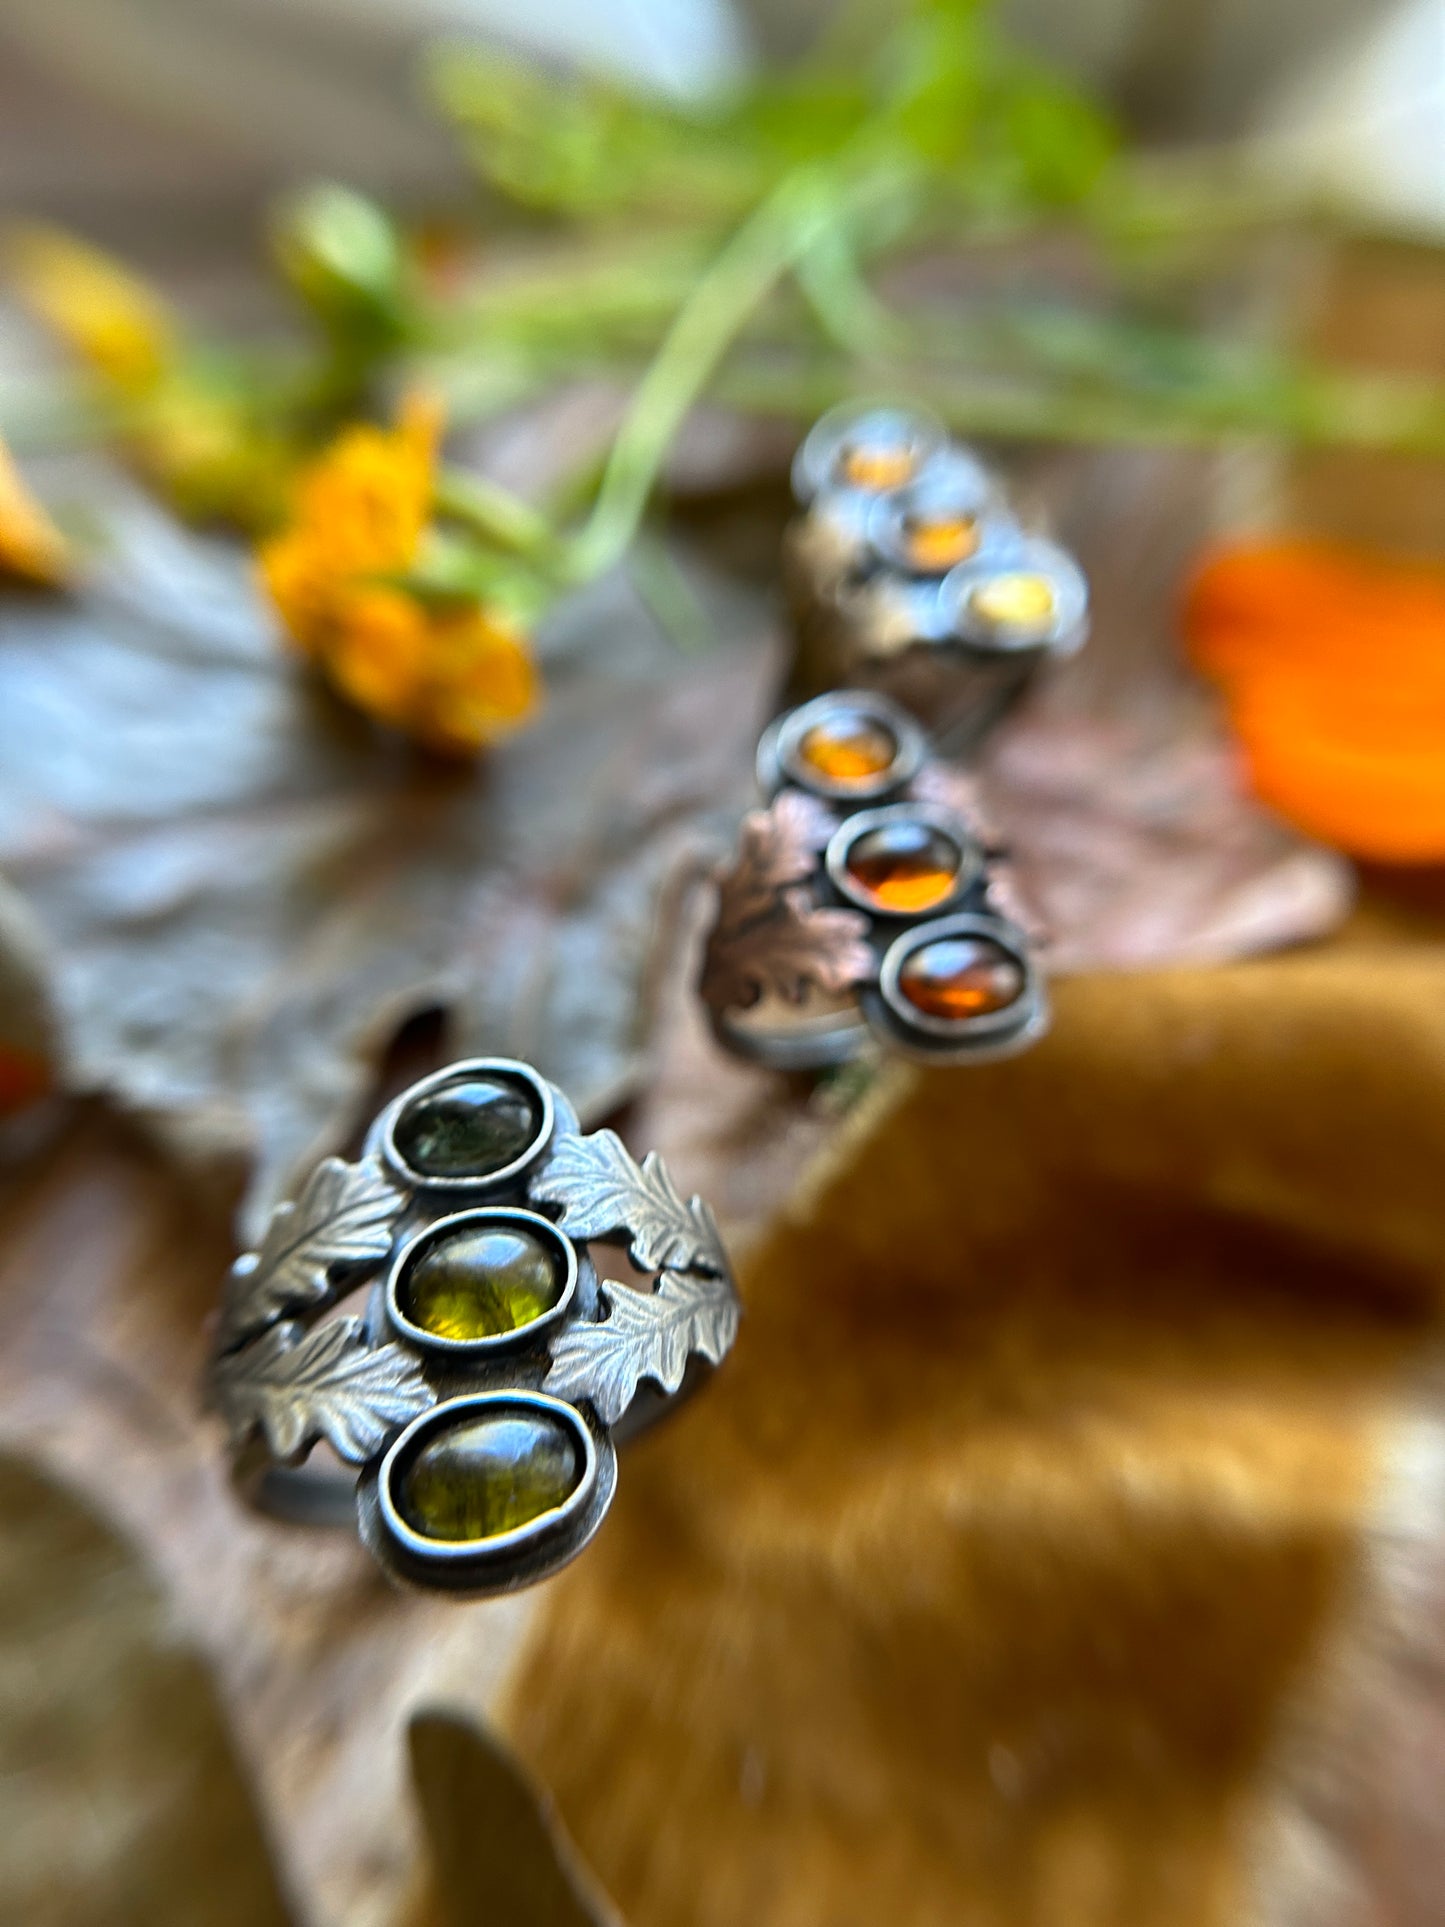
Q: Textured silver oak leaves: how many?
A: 4